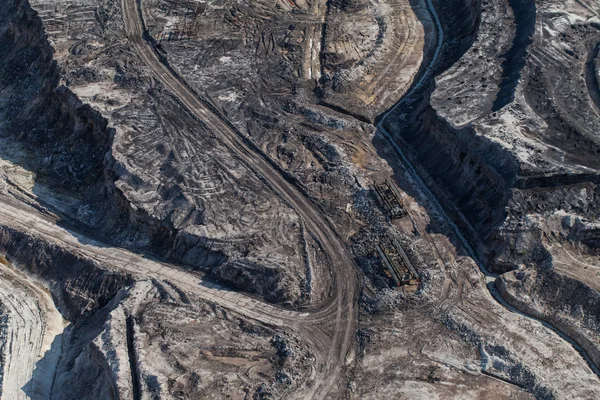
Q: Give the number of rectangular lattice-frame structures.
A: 2